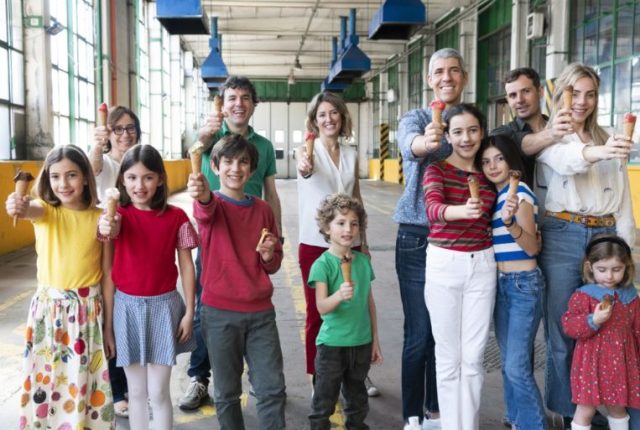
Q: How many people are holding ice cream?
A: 13